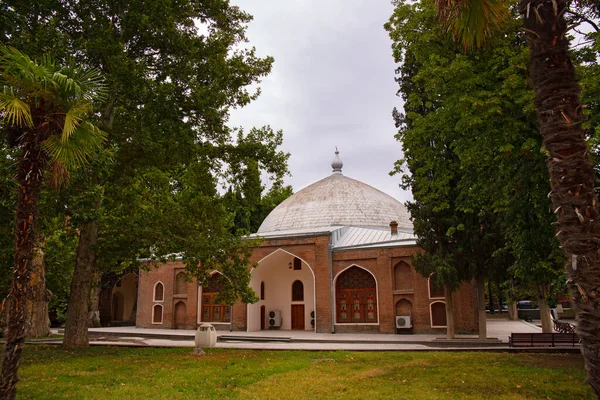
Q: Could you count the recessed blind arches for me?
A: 4